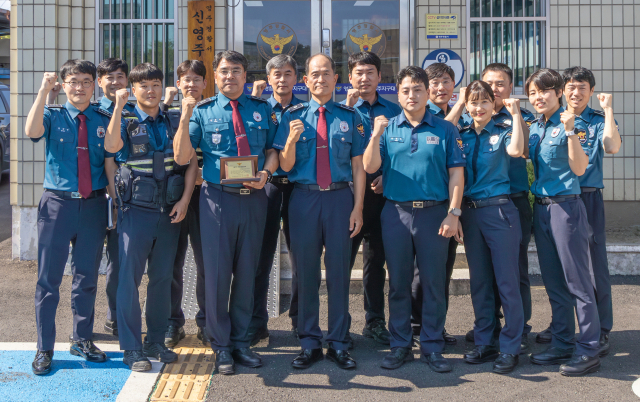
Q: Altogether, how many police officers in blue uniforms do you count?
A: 14